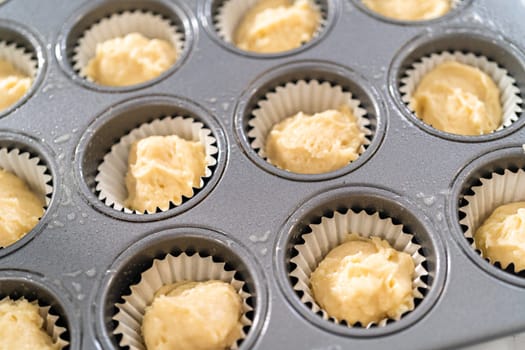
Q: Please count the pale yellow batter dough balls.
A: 12